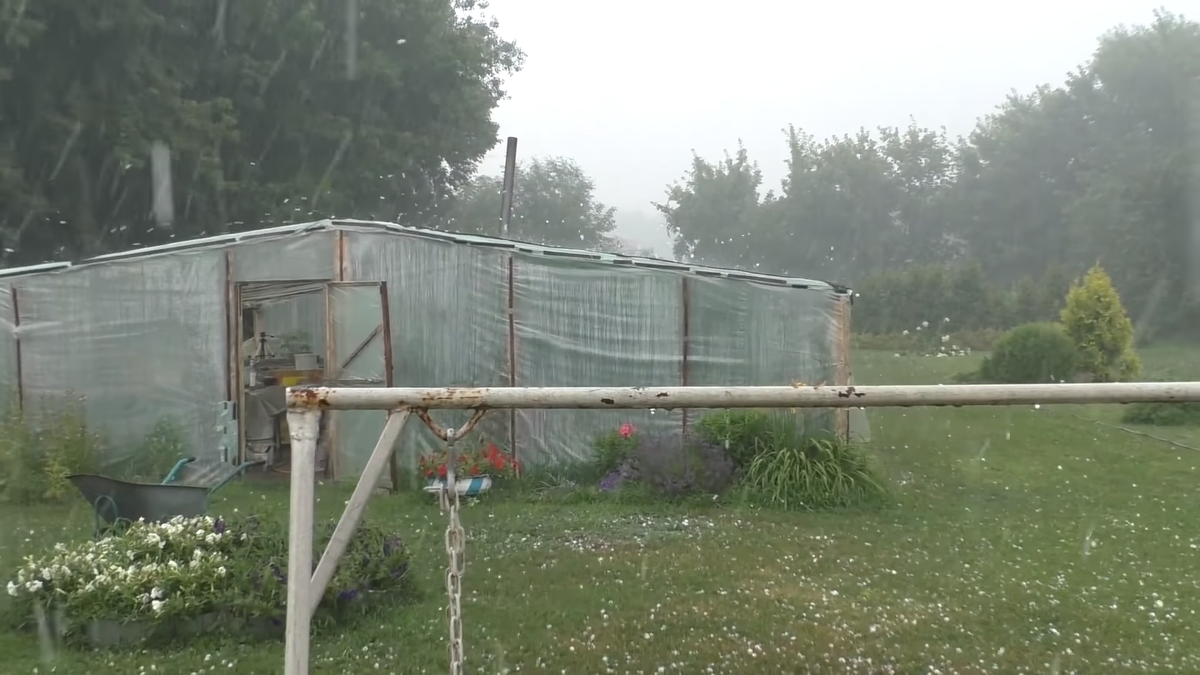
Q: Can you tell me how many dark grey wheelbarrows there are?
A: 1